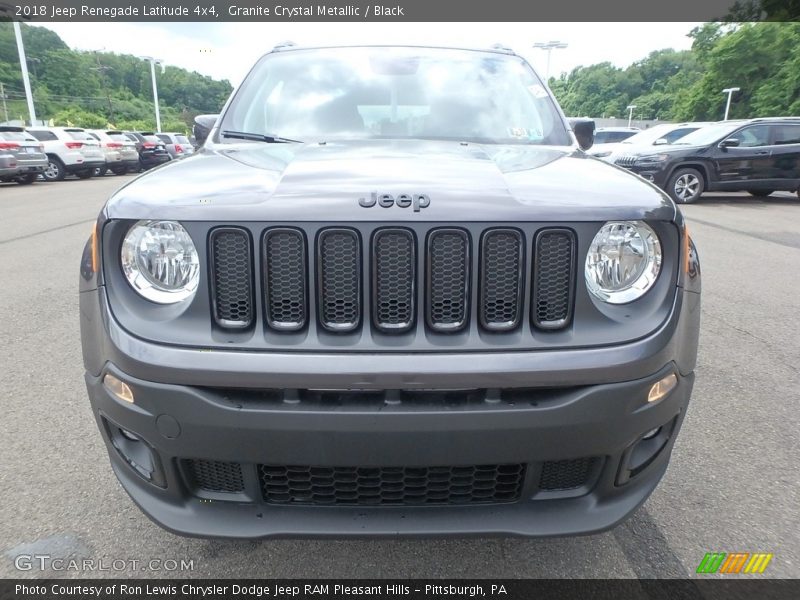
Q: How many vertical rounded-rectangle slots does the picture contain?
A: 7